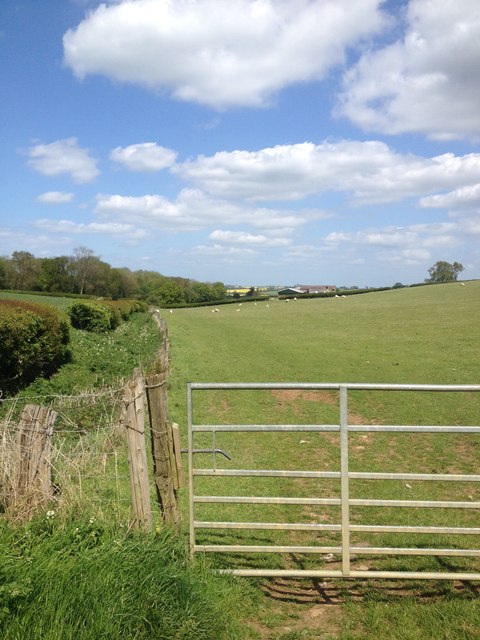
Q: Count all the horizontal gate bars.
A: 7